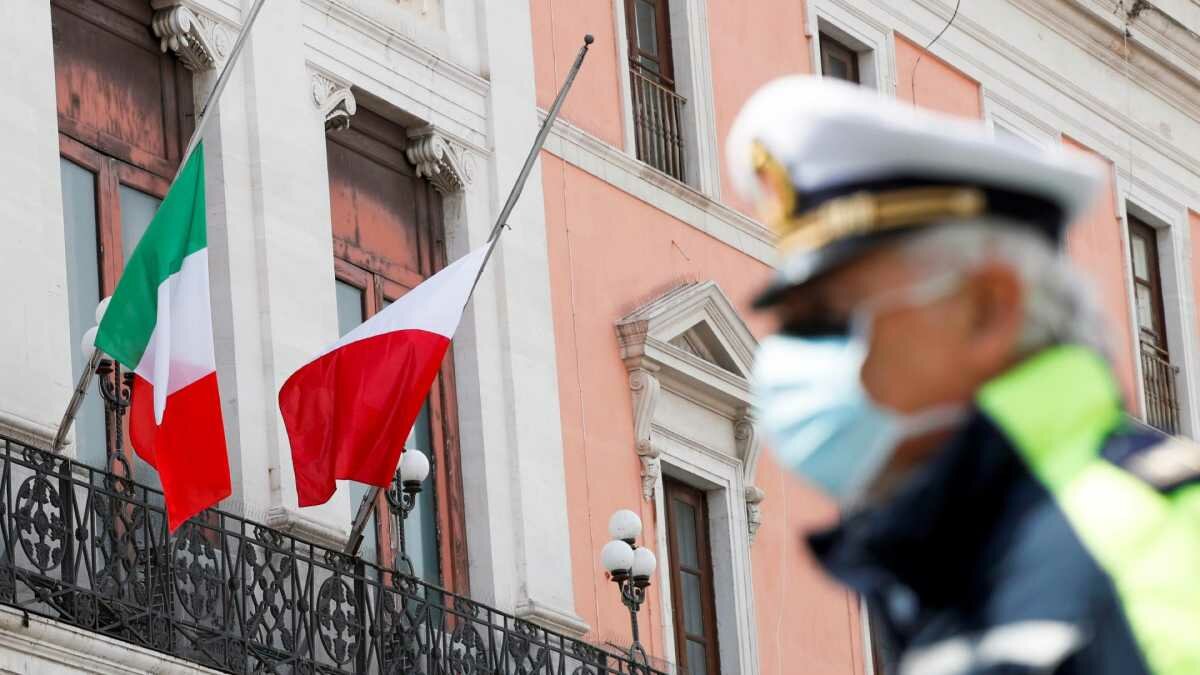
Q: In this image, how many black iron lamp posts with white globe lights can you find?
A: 3